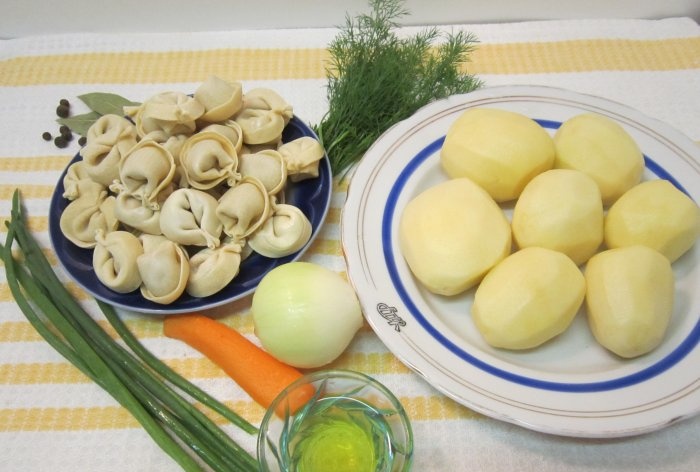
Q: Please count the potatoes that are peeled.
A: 7